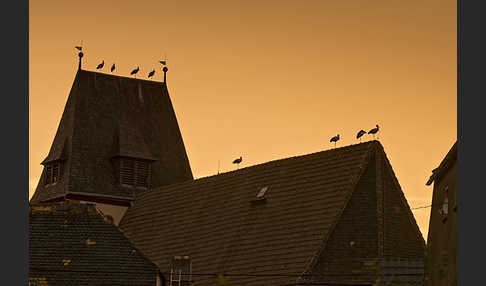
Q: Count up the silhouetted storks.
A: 8